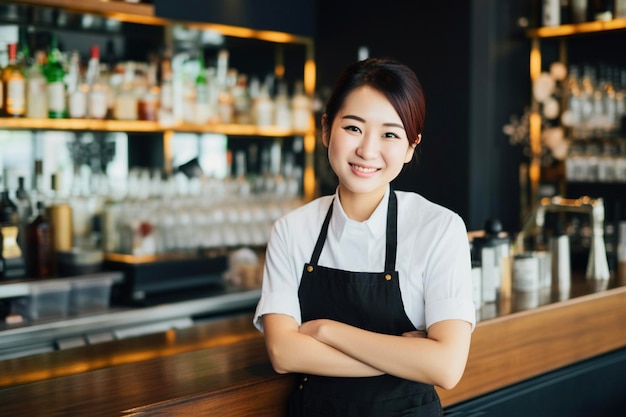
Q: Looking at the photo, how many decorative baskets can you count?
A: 0